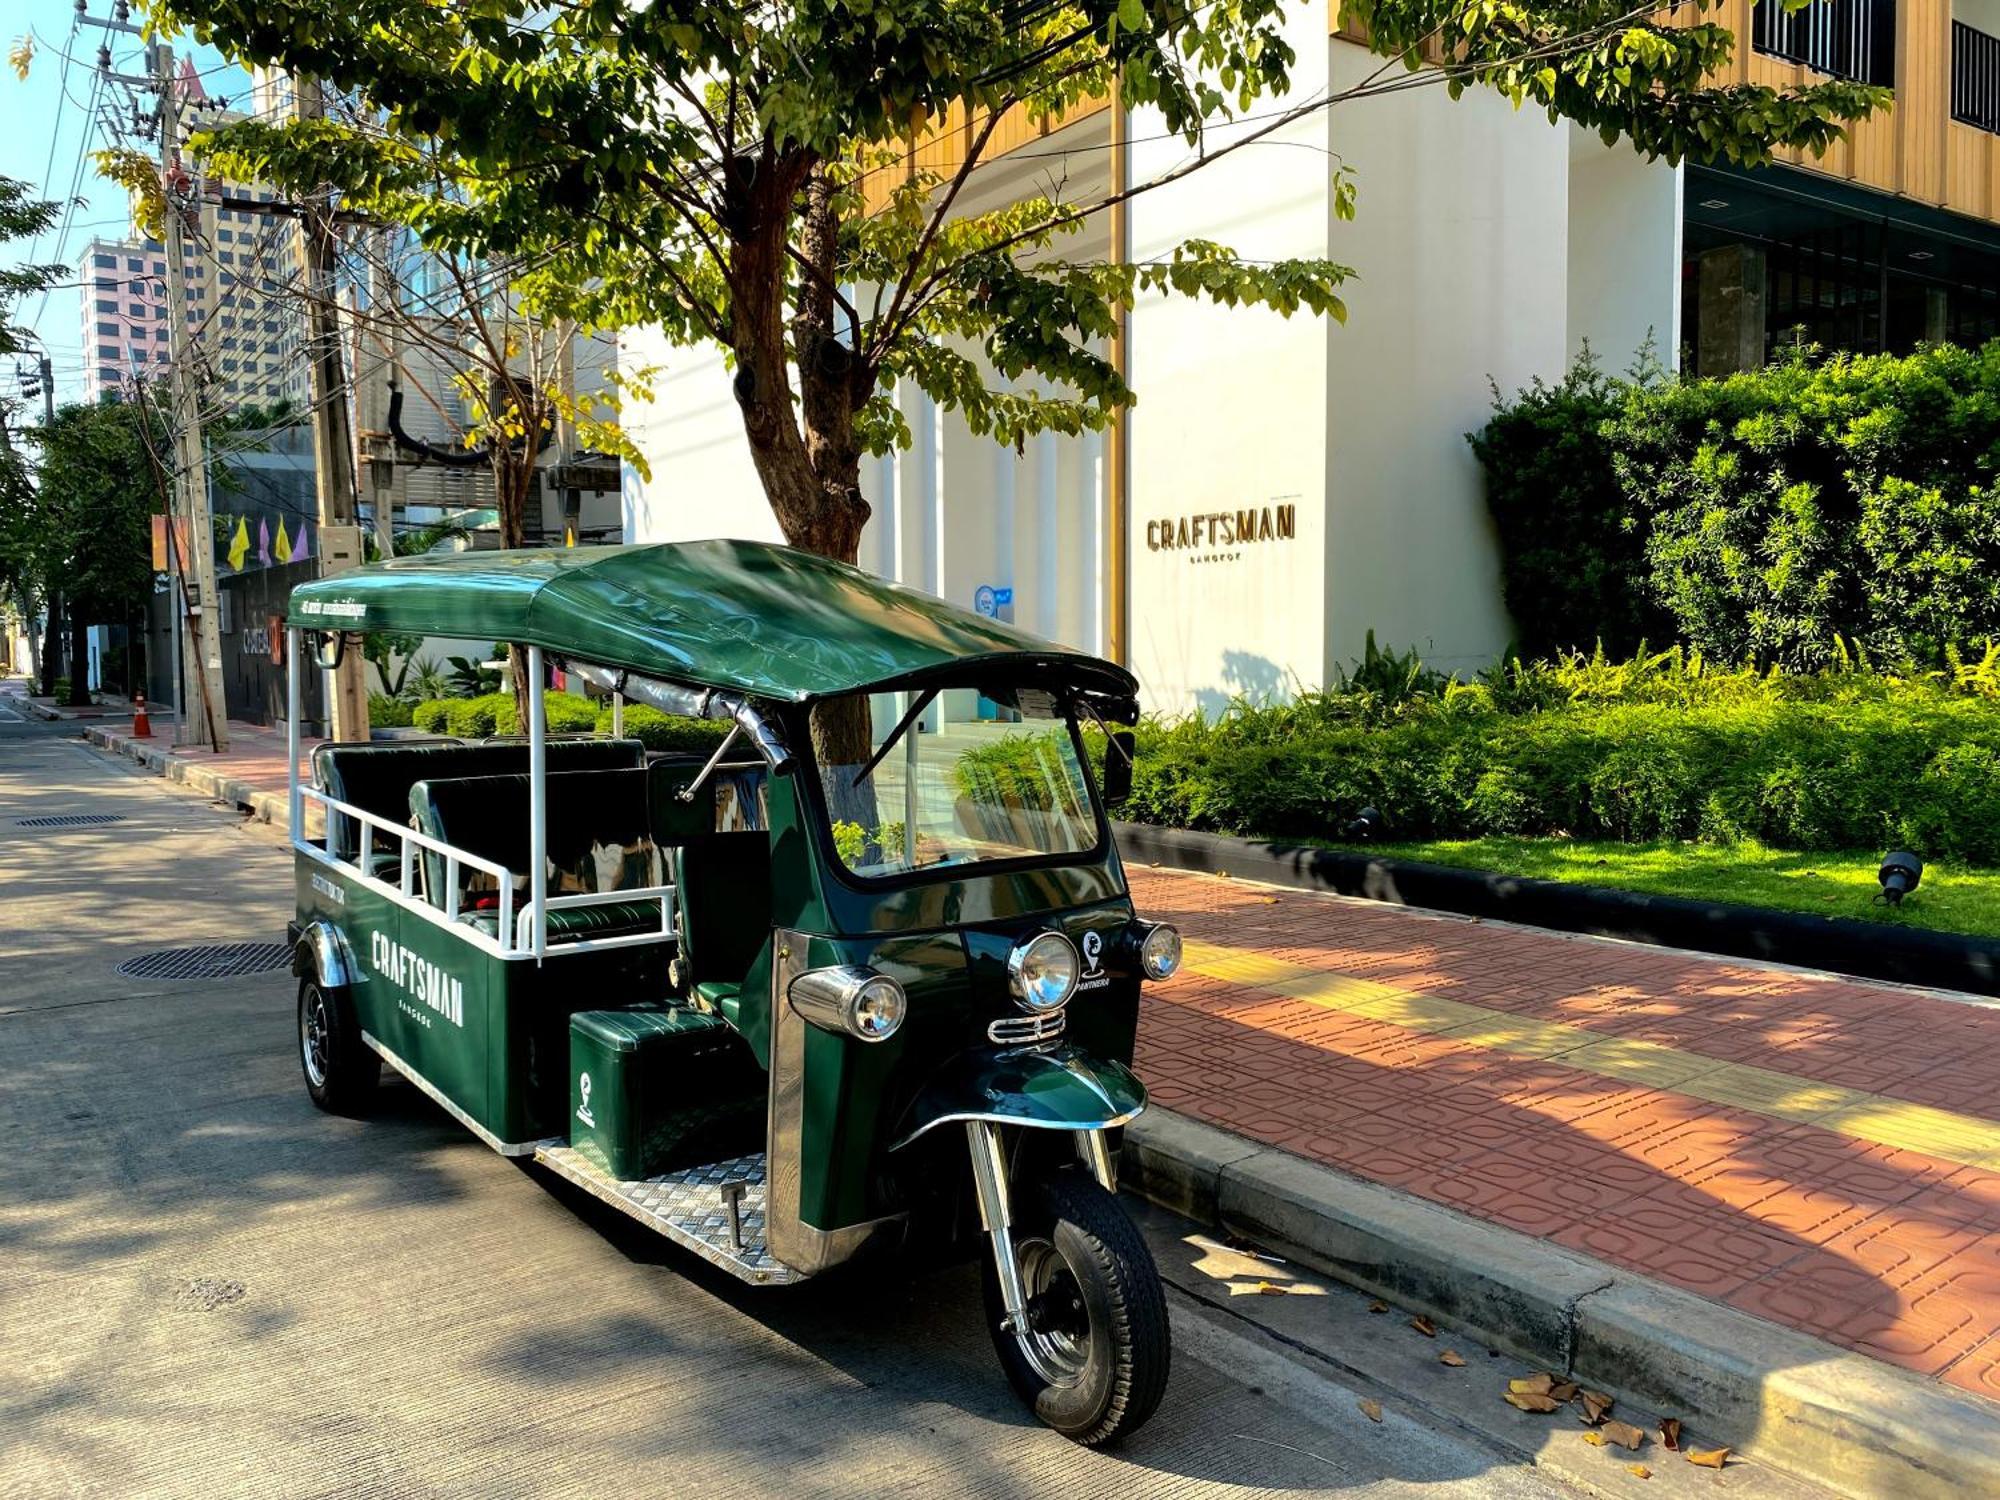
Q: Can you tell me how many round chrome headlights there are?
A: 3